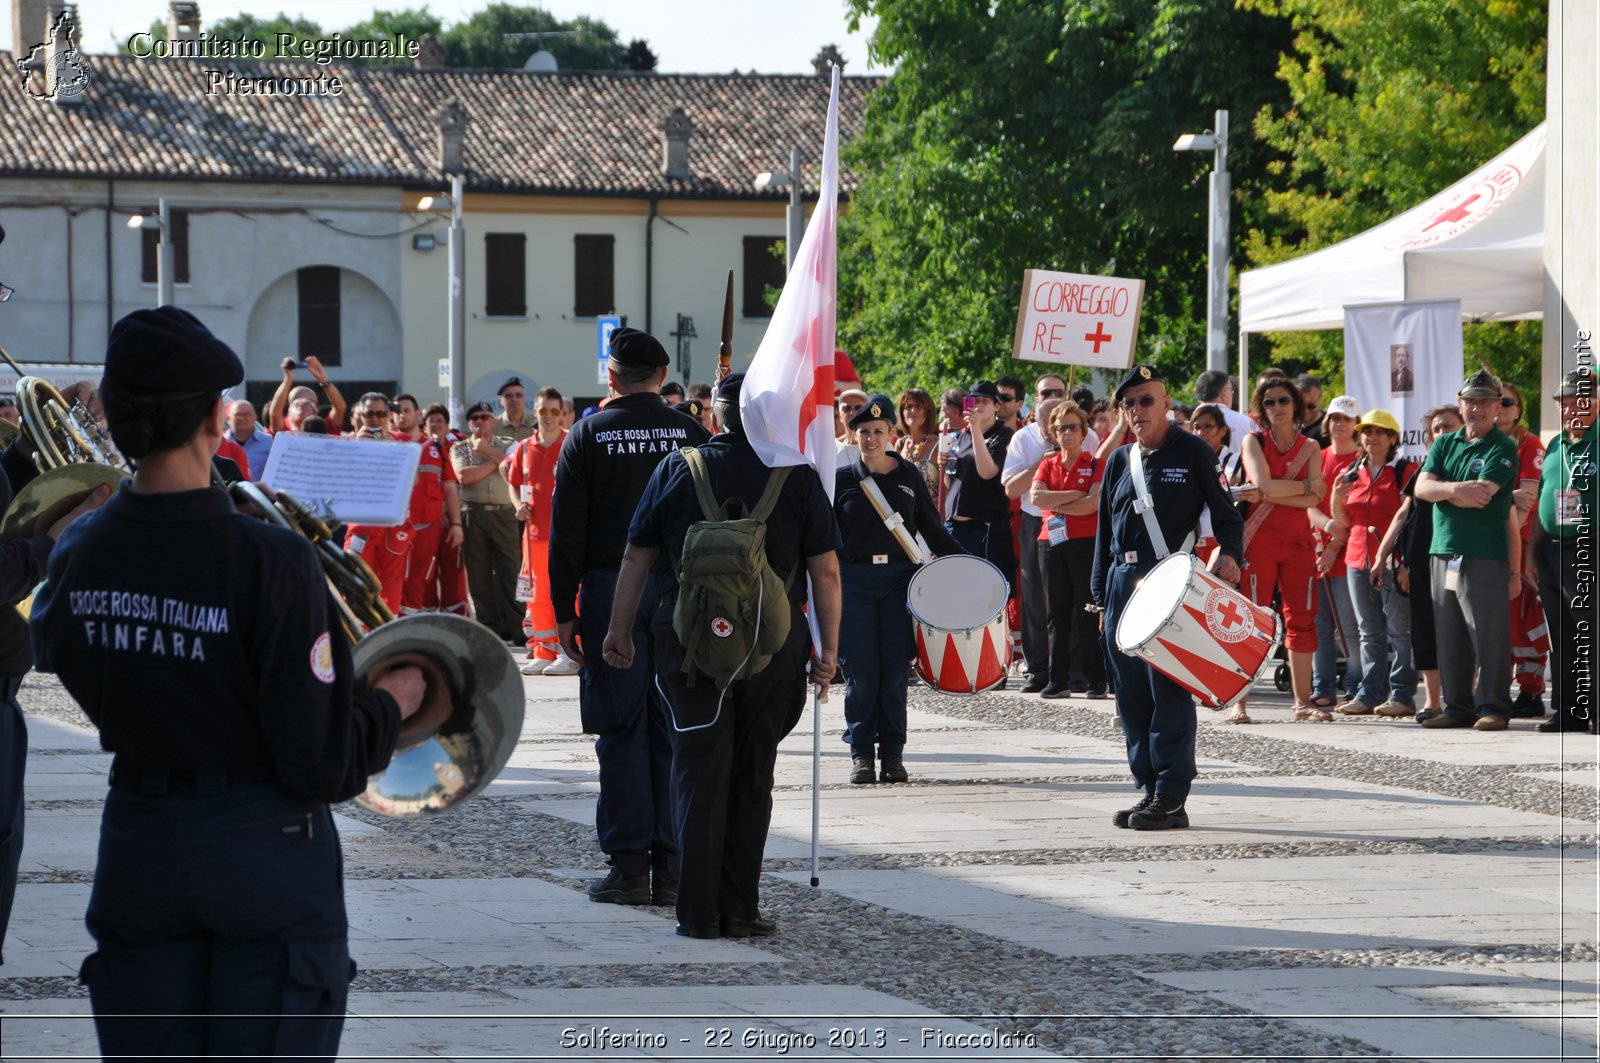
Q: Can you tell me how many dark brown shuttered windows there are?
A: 5